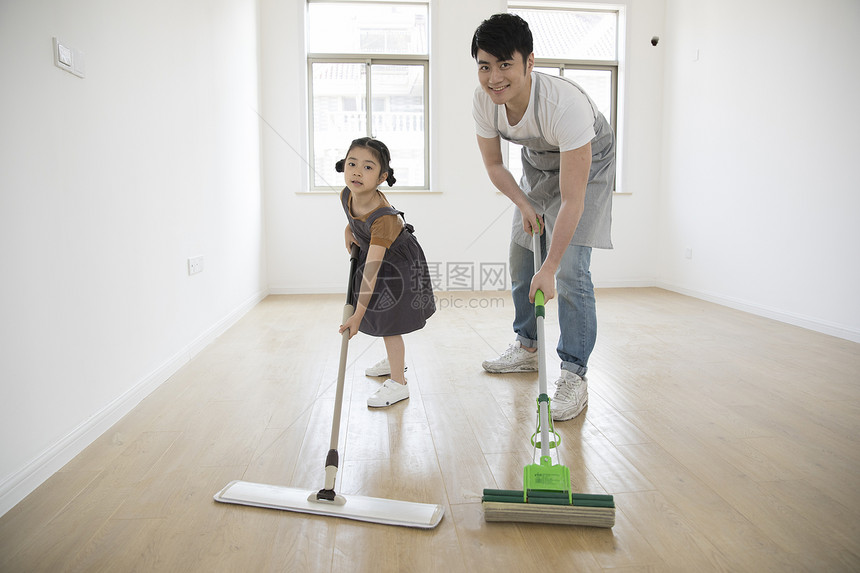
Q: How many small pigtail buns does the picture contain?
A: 2